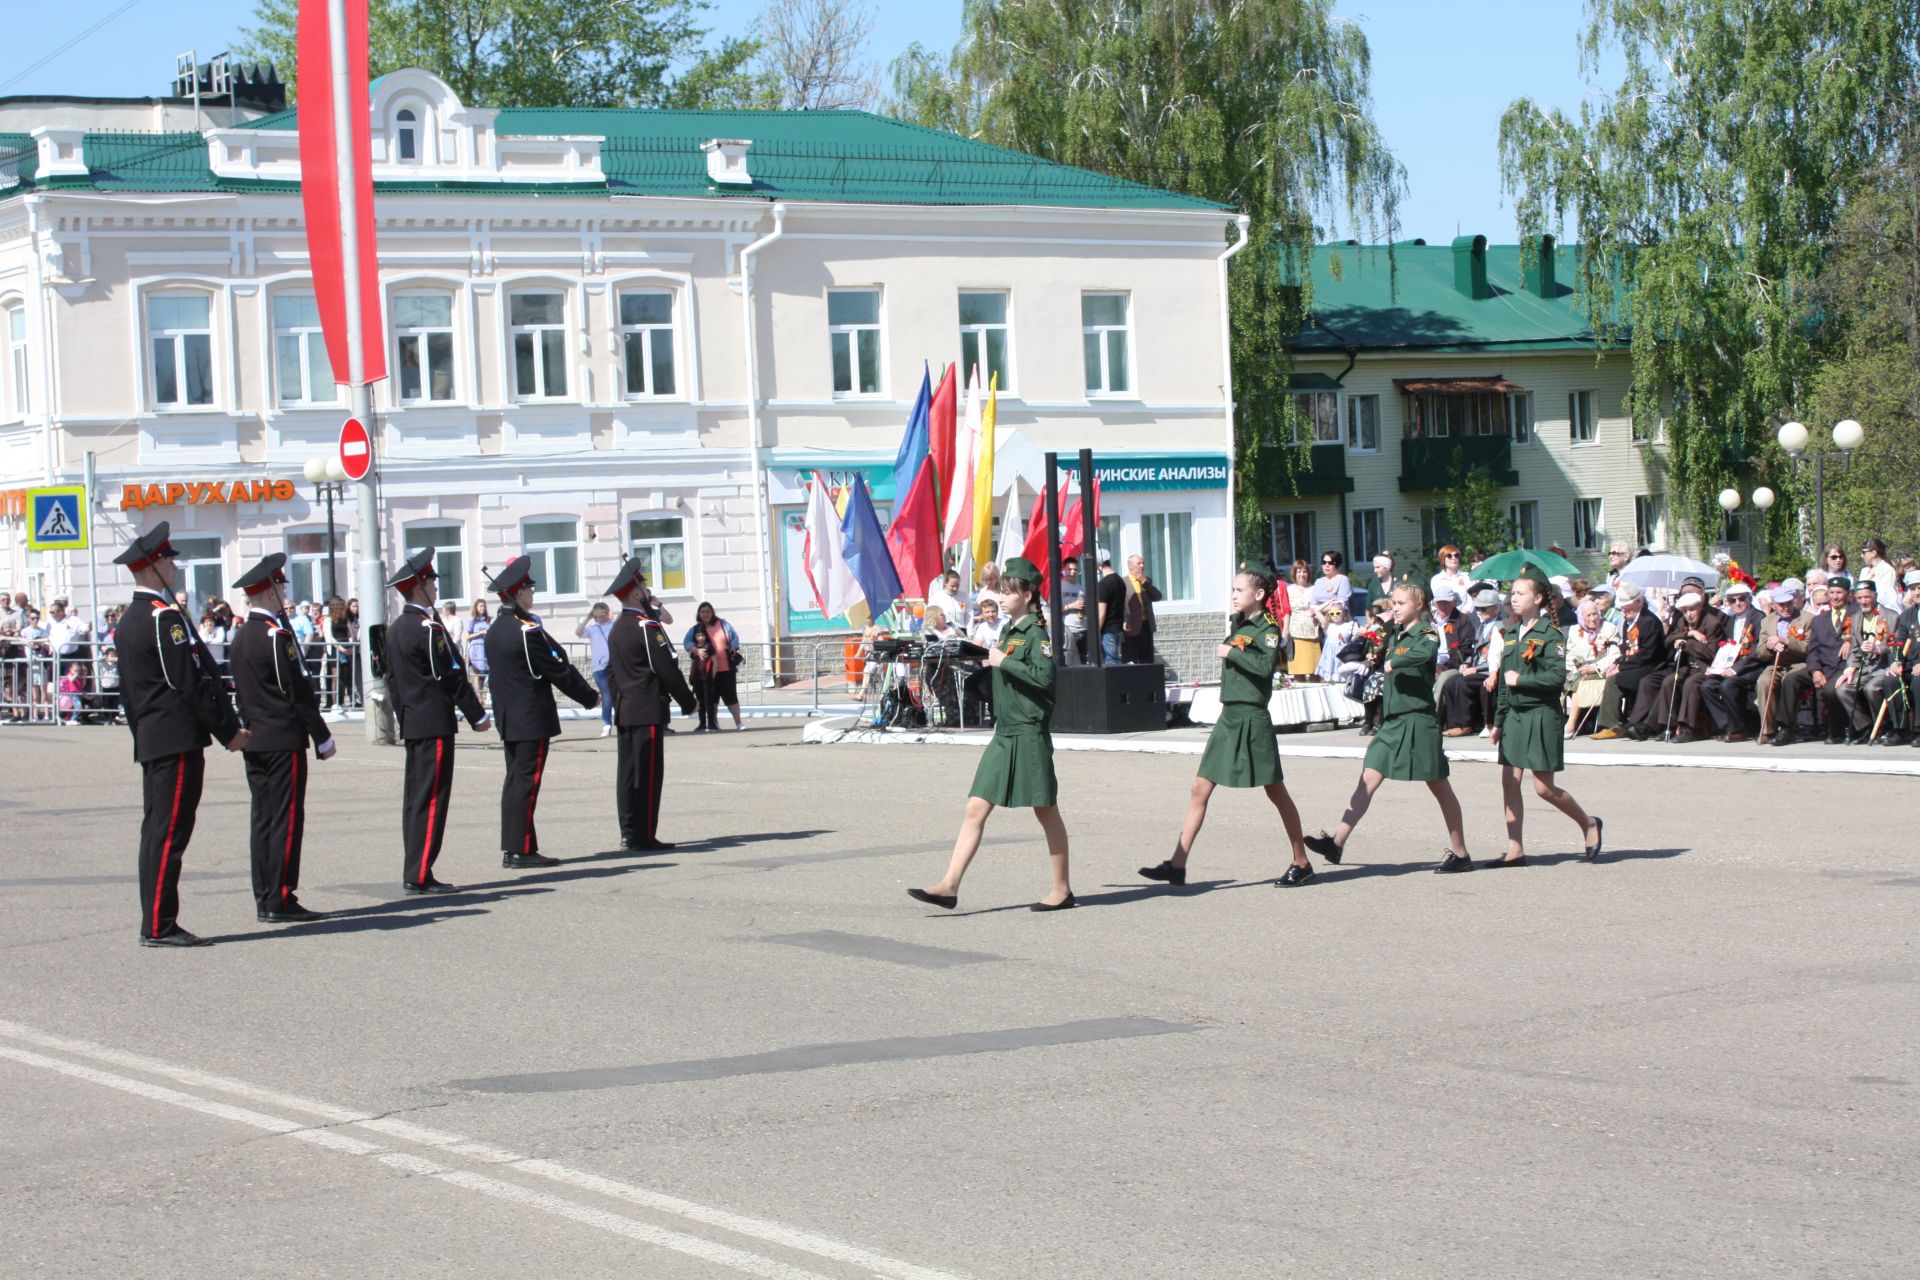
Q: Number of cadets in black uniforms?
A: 5